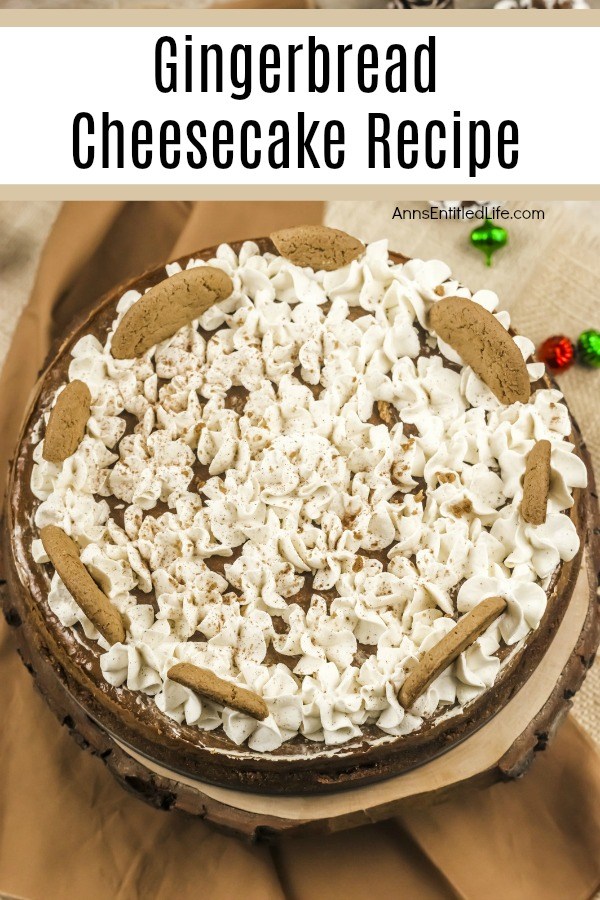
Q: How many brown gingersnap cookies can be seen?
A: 8